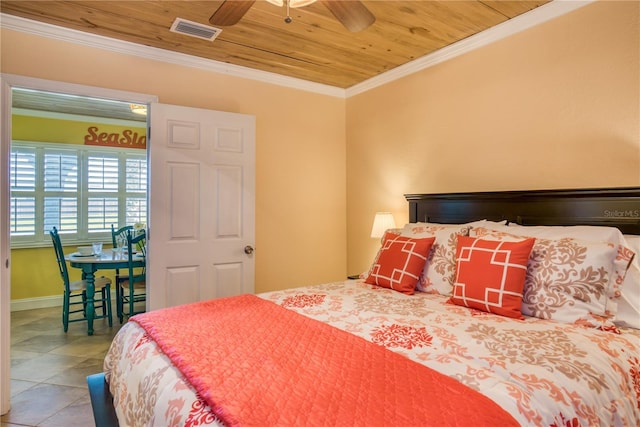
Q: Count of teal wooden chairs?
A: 3